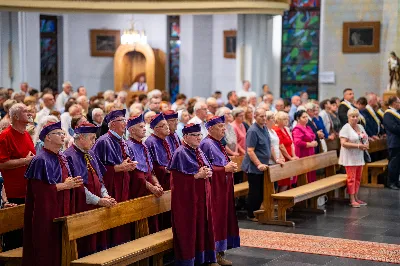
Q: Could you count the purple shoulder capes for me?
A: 8